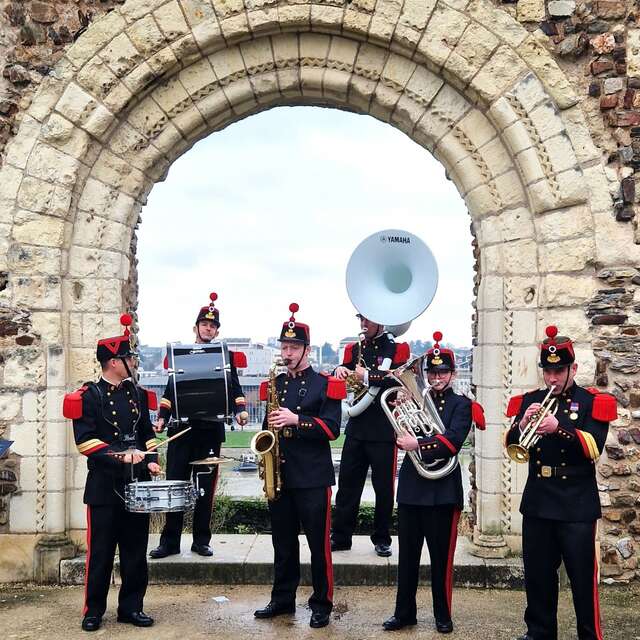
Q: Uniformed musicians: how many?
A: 6